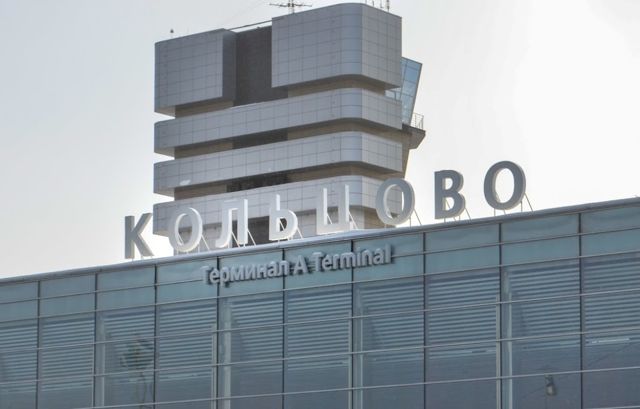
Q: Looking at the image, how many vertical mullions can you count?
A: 9